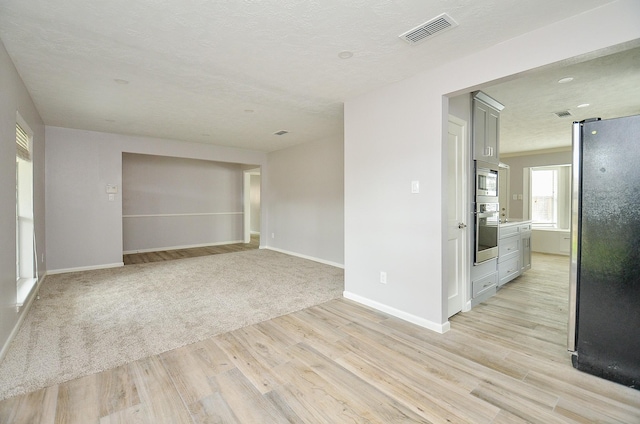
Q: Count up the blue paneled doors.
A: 0